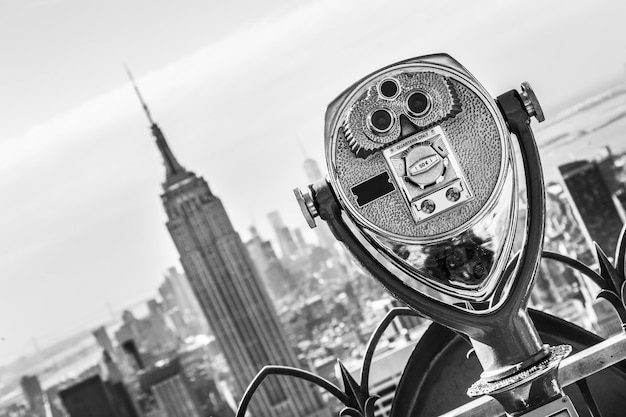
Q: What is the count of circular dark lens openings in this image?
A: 3